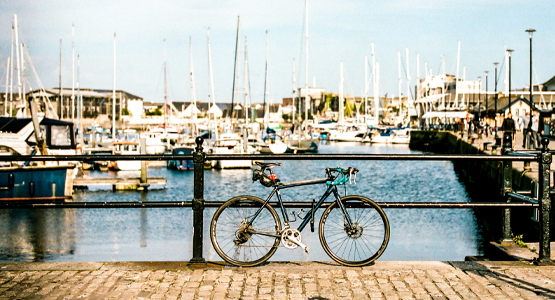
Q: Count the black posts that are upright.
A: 3